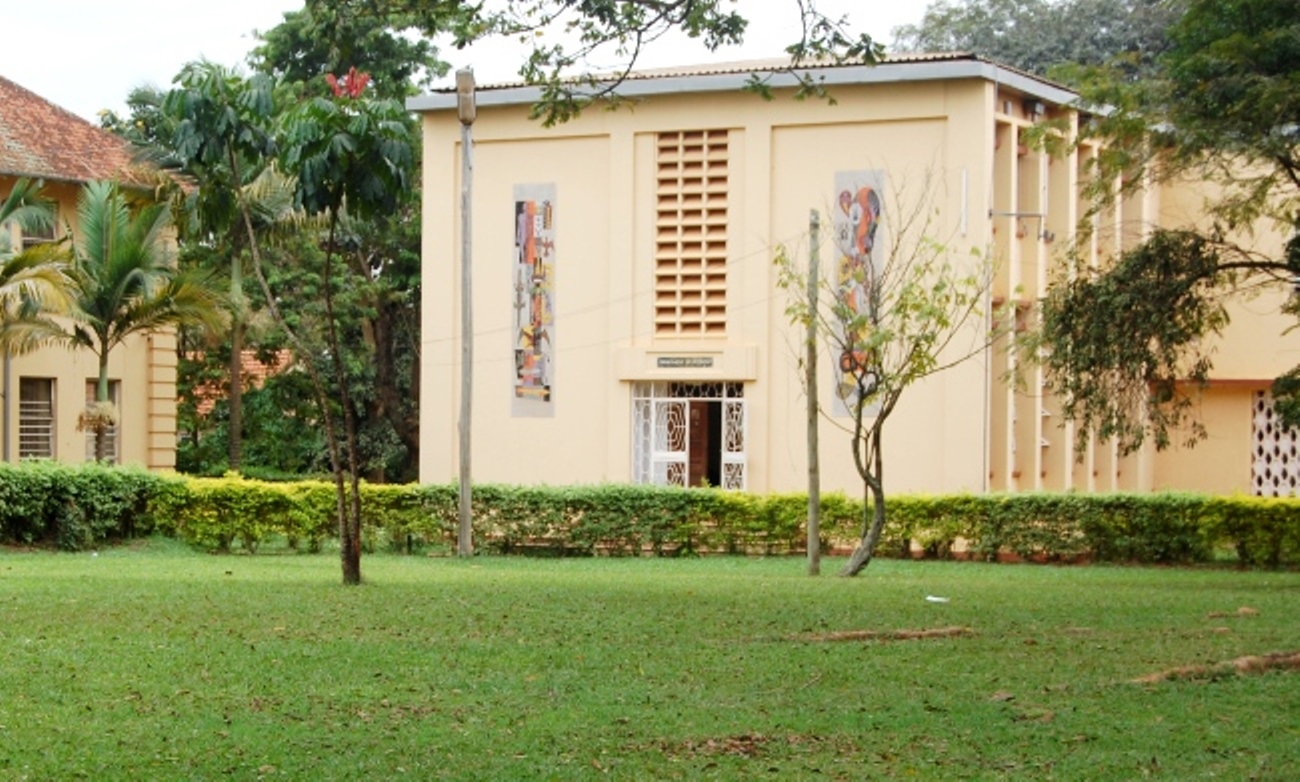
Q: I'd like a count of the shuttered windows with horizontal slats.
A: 2